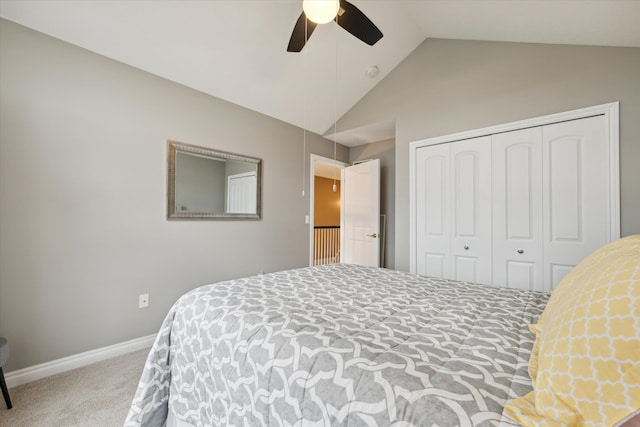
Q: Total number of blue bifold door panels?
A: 0